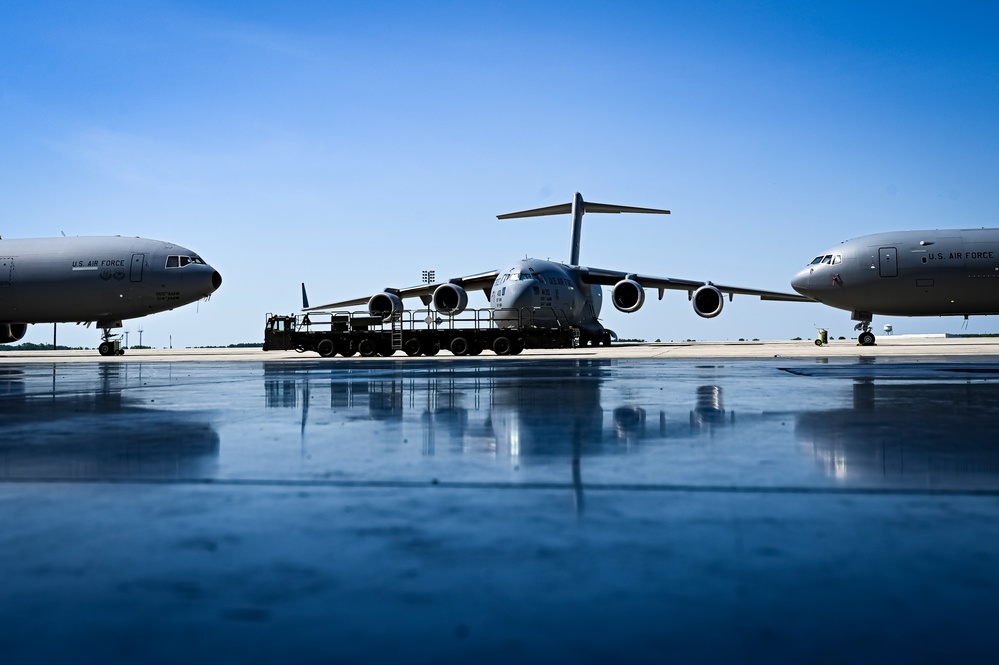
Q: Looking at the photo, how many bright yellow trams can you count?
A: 0